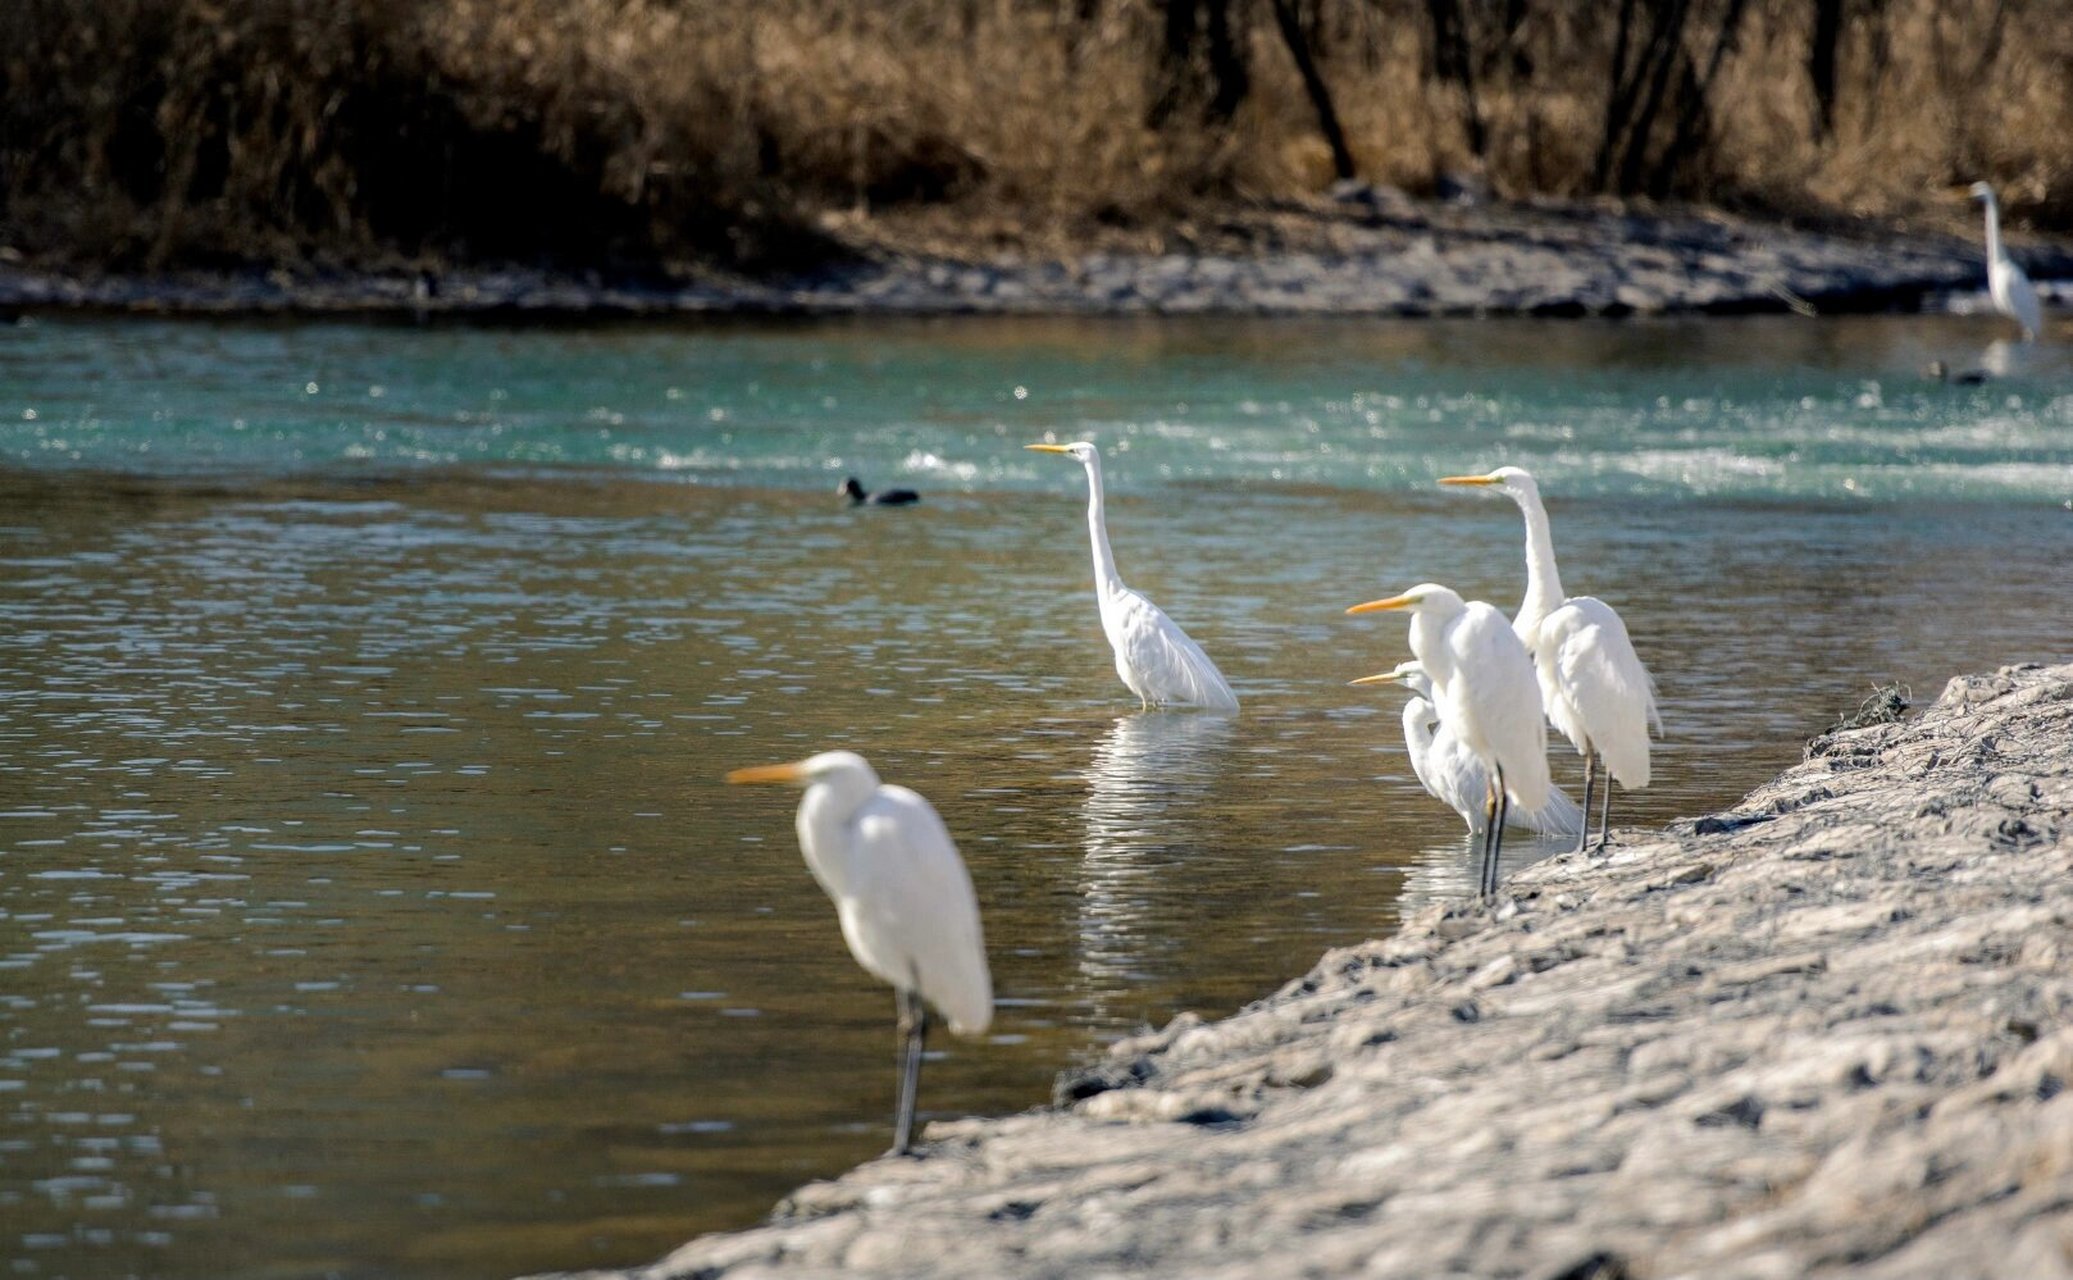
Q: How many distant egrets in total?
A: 1